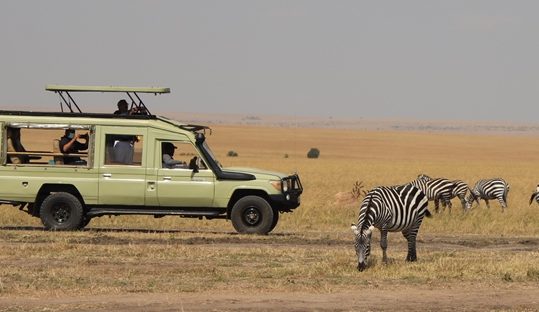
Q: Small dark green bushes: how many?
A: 2